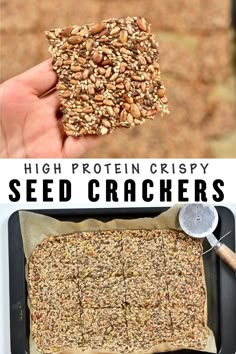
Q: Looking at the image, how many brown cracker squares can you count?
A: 13